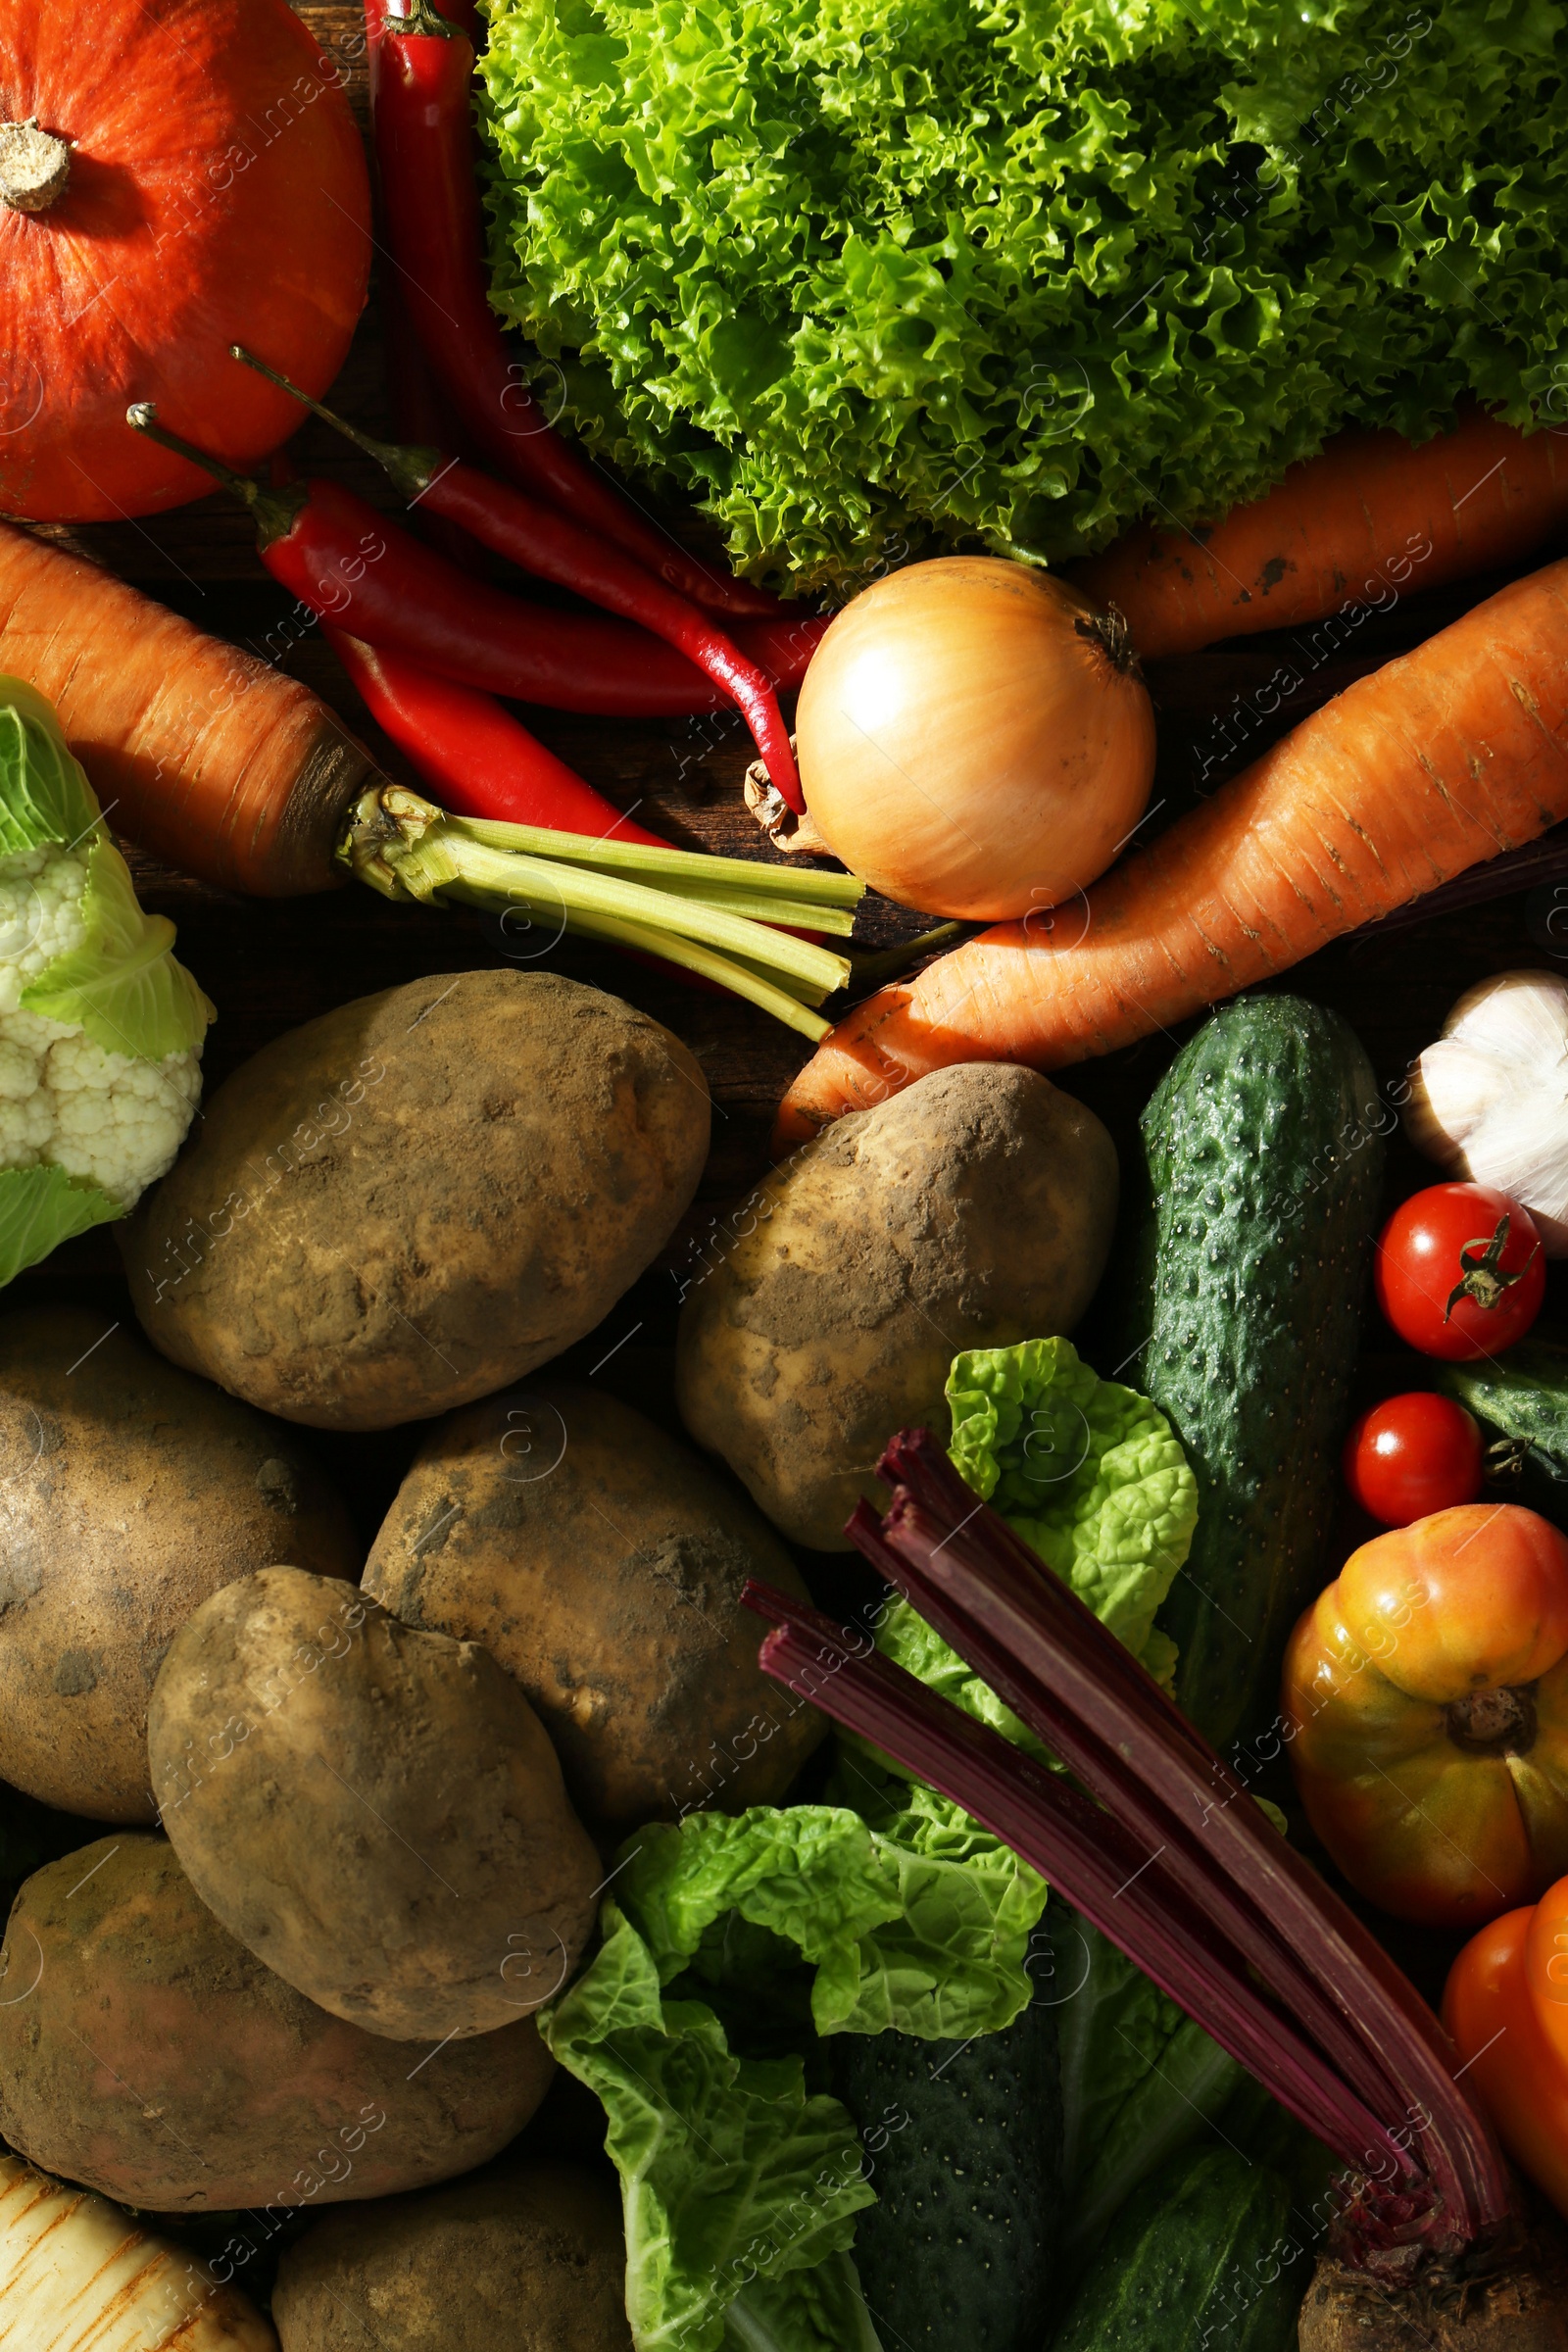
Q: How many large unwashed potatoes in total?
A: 7